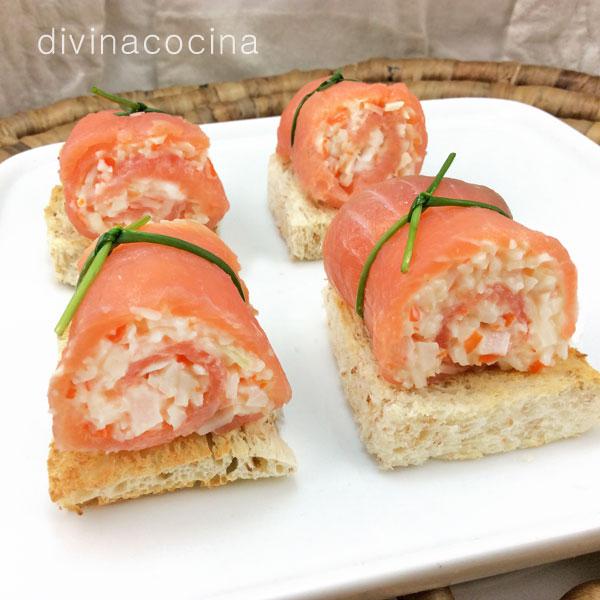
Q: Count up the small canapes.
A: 4